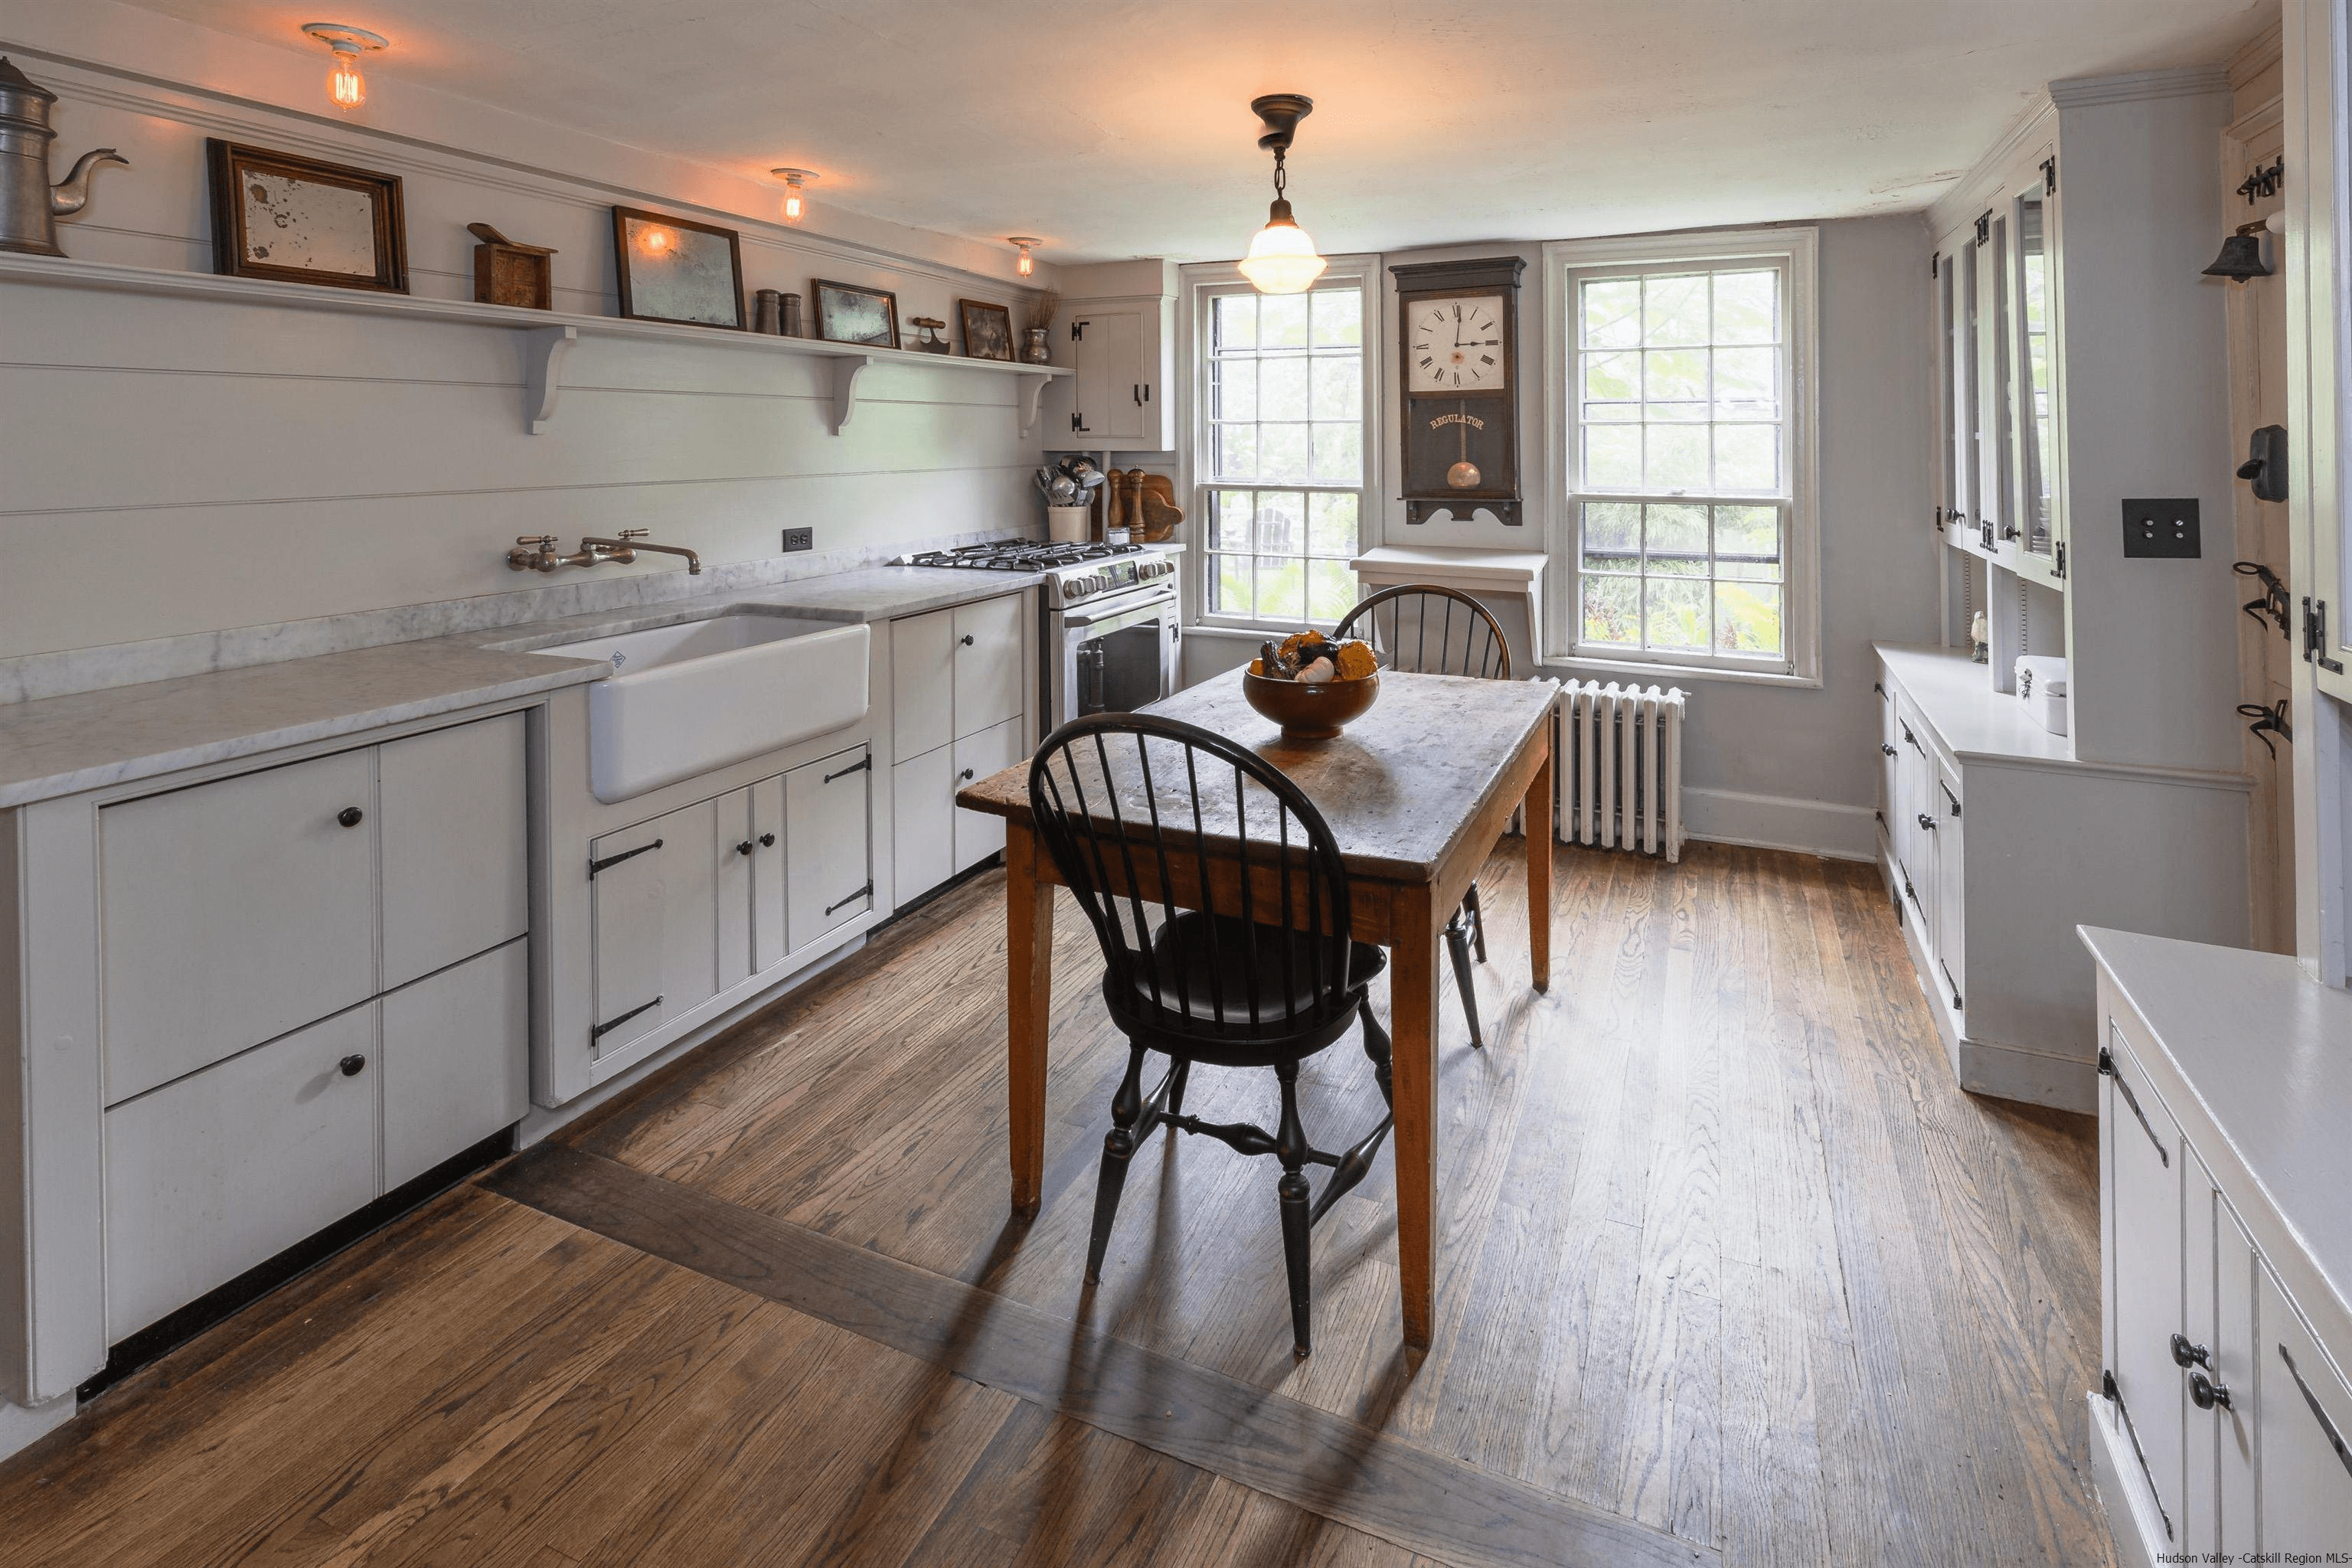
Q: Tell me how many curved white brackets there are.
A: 3